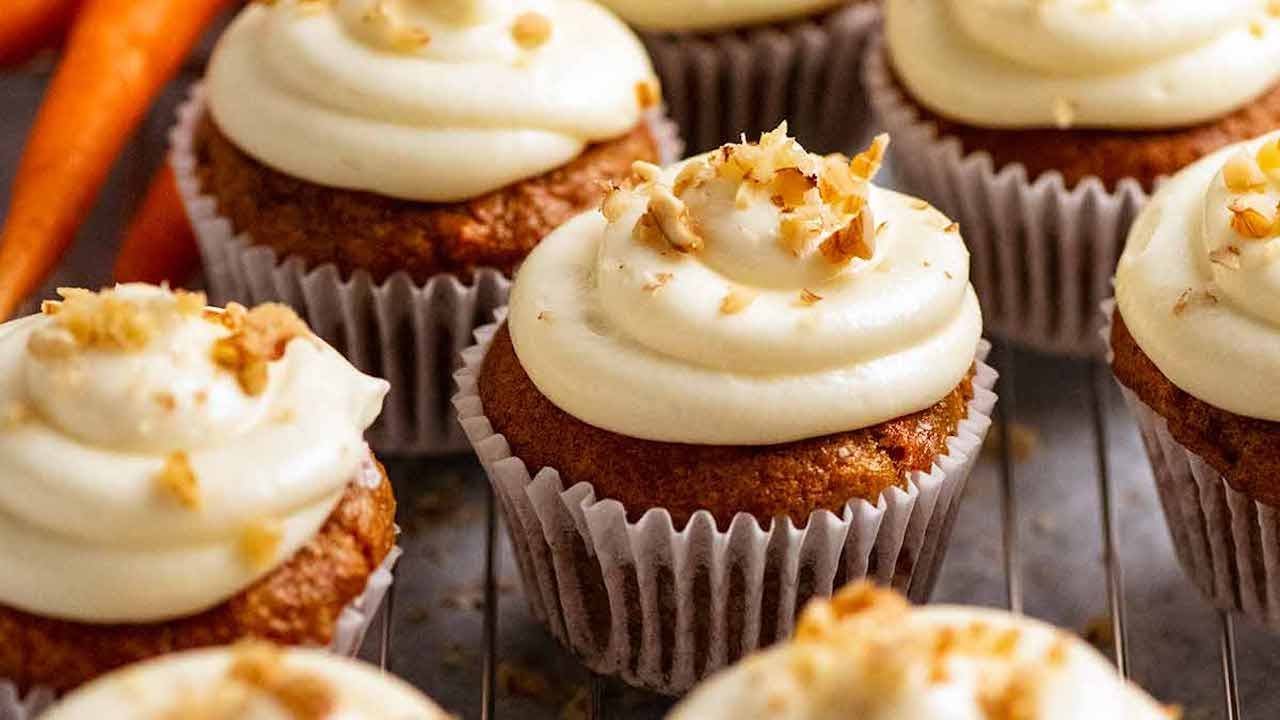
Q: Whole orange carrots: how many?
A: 3